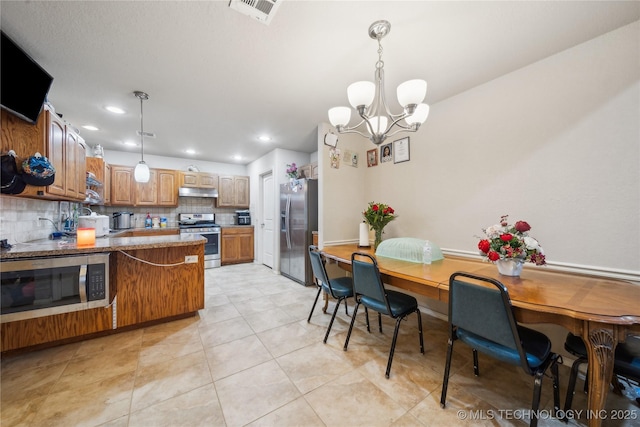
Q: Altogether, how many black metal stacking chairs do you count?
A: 4